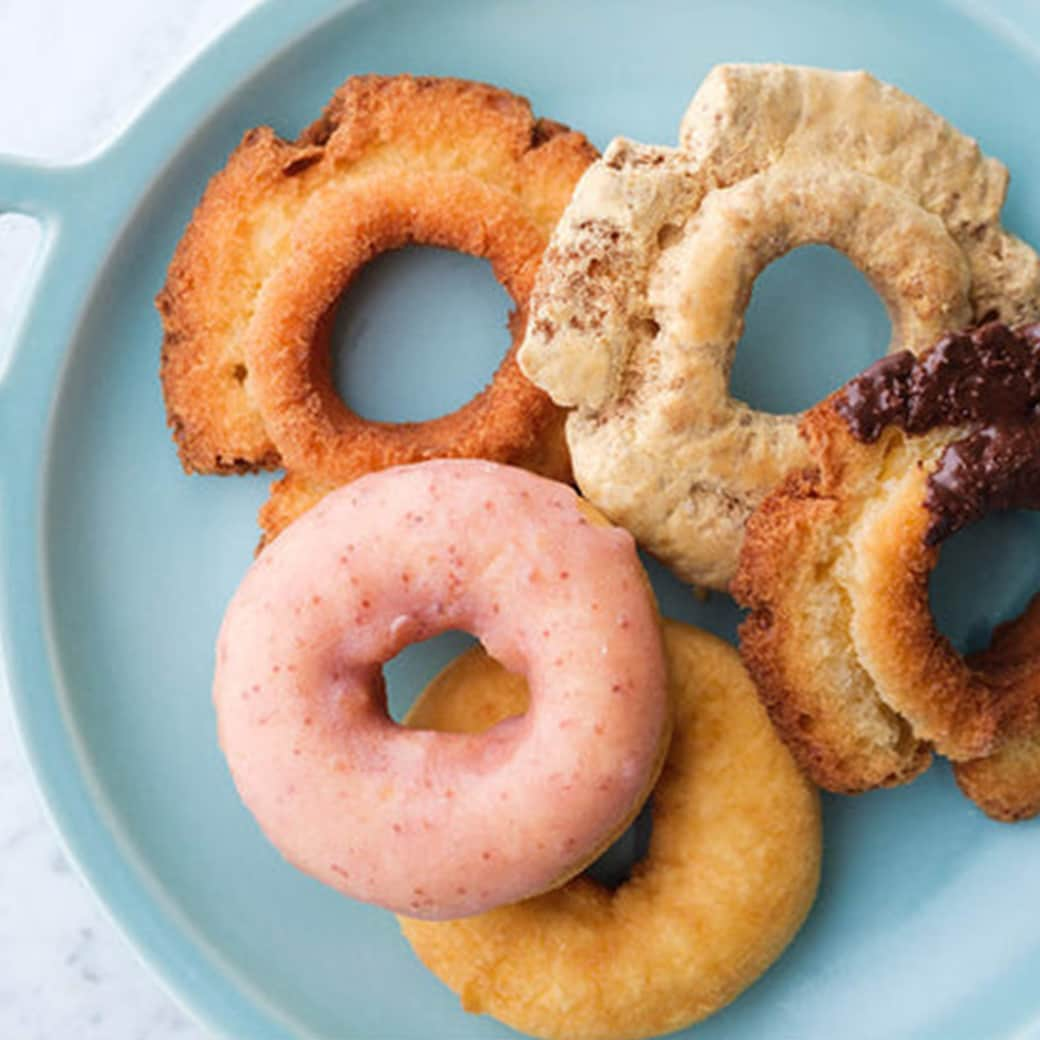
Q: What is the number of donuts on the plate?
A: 5